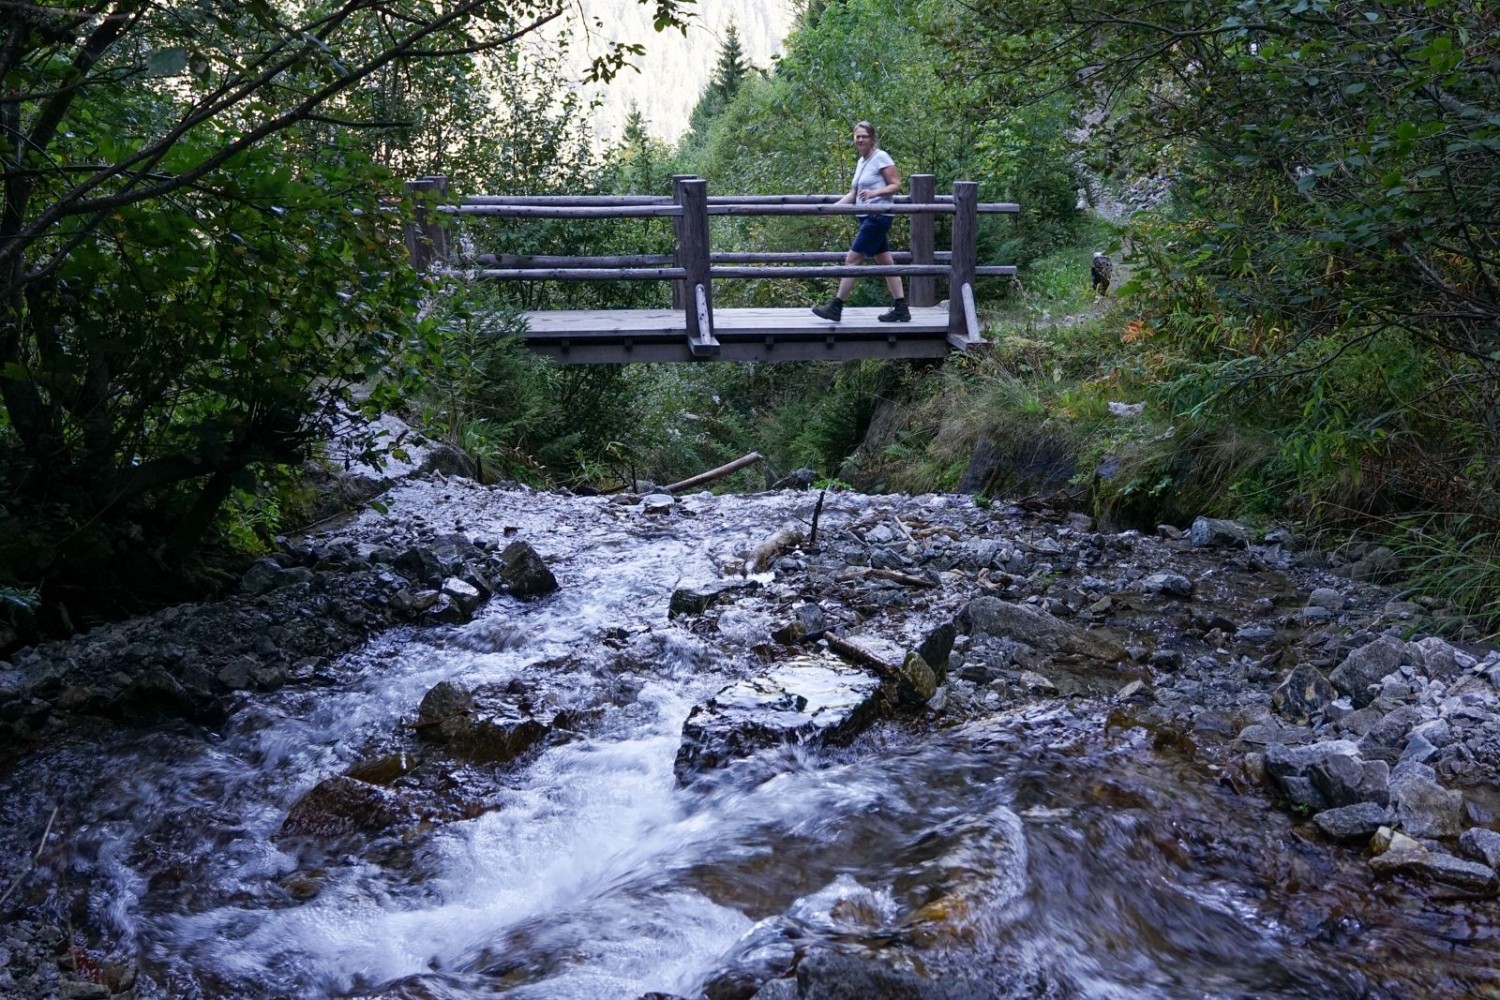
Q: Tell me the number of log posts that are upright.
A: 6